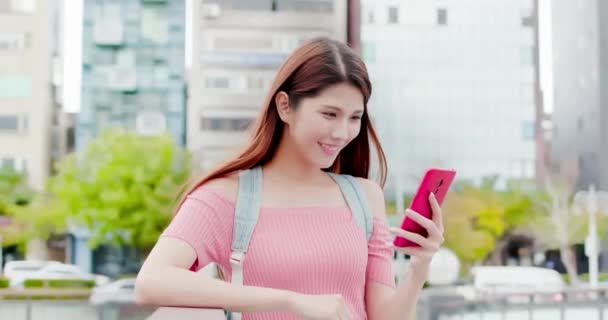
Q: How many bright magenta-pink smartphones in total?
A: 1